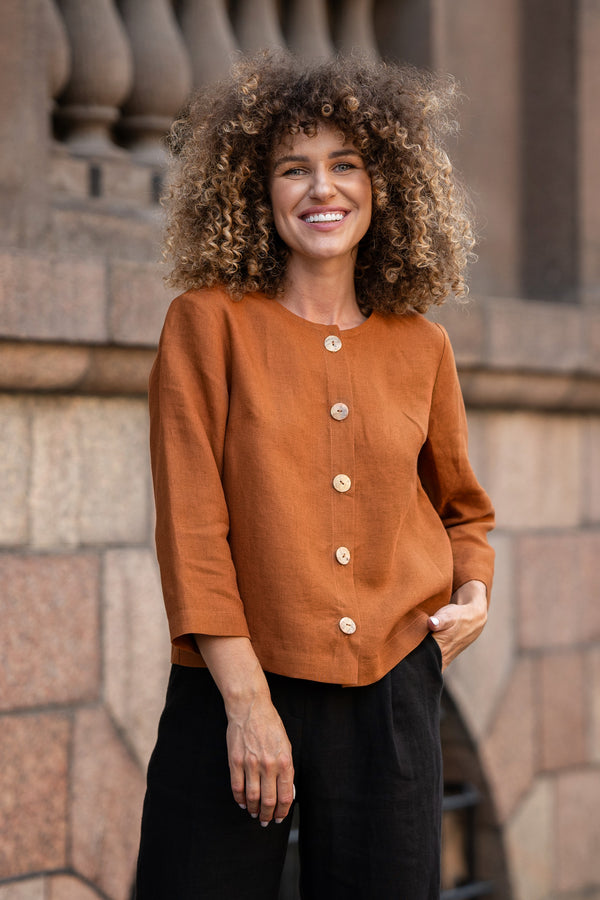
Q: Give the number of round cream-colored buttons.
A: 5